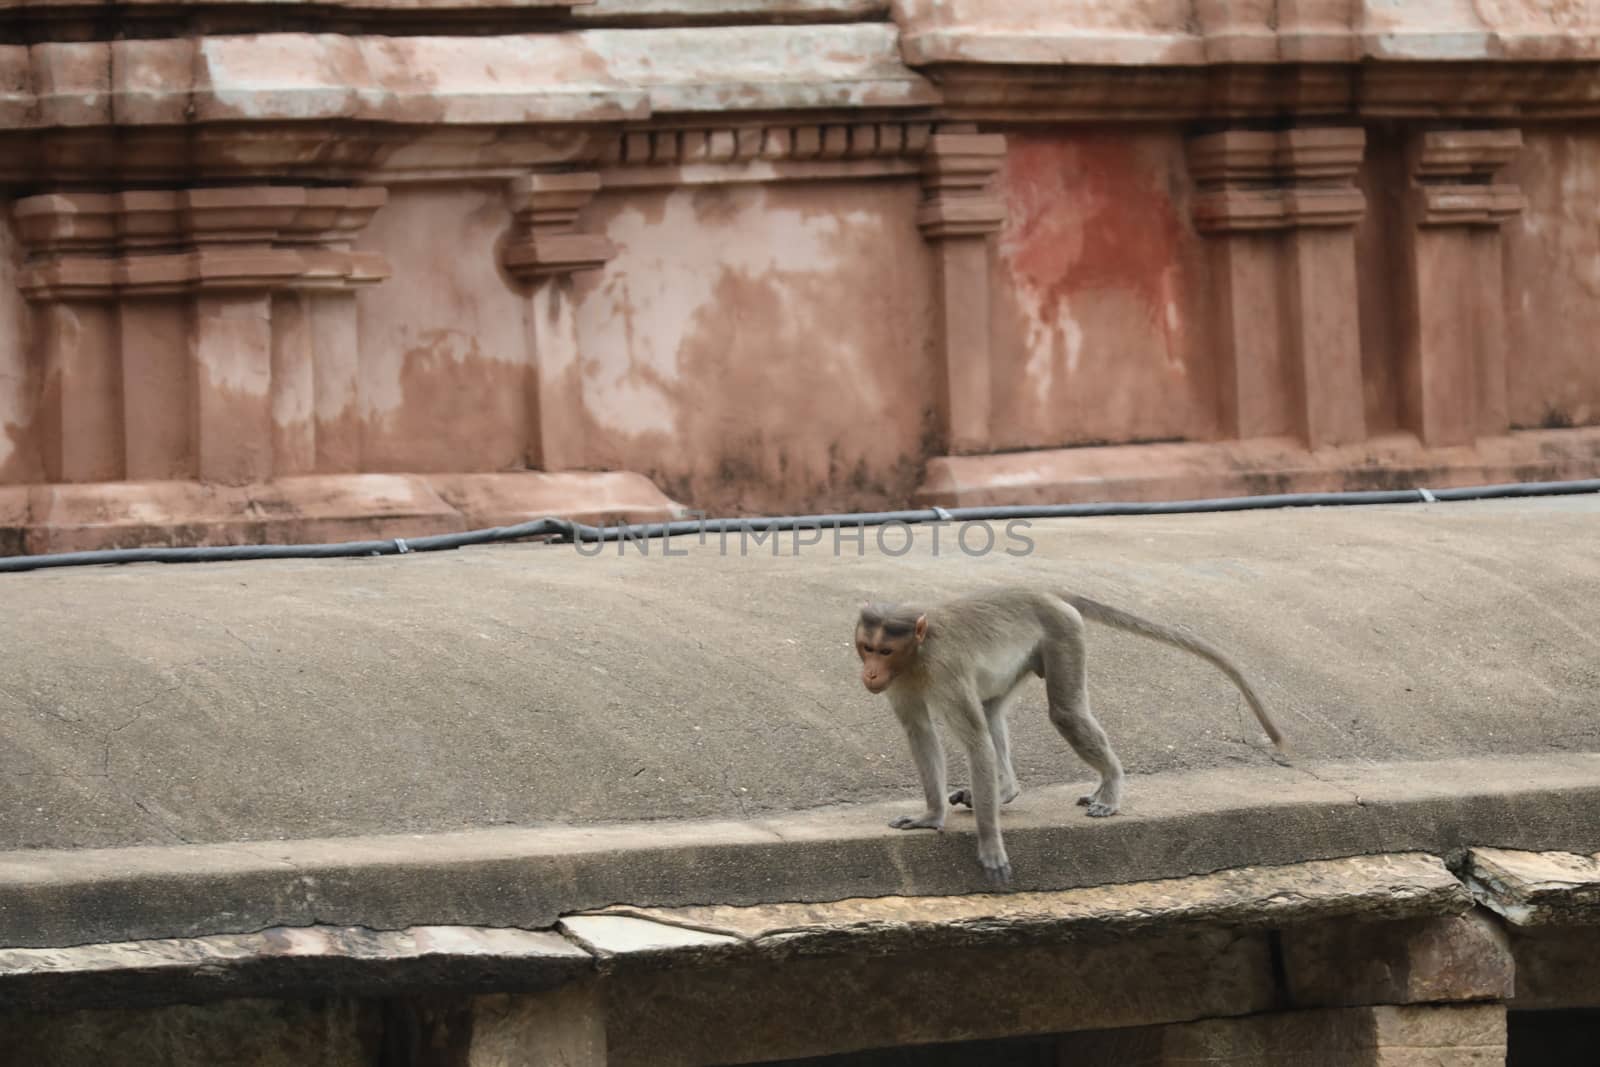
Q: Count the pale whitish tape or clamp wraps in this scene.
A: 3